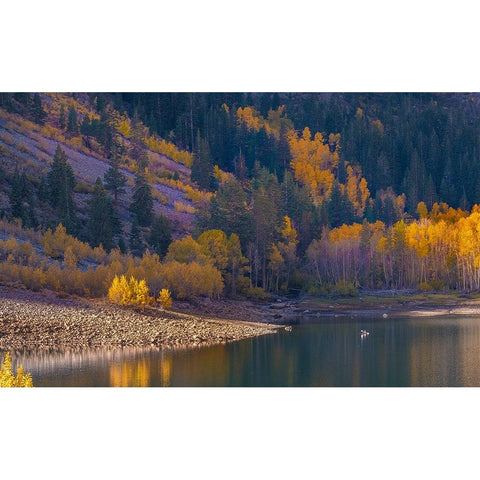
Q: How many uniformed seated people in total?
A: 0